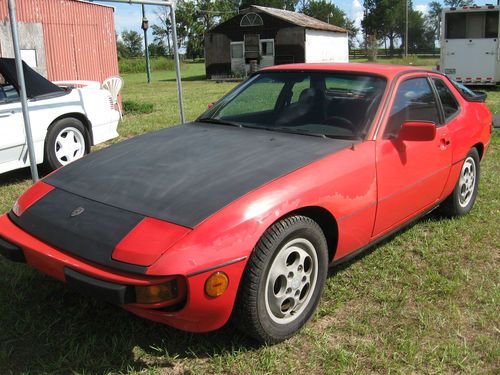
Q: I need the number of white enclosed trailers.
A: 1